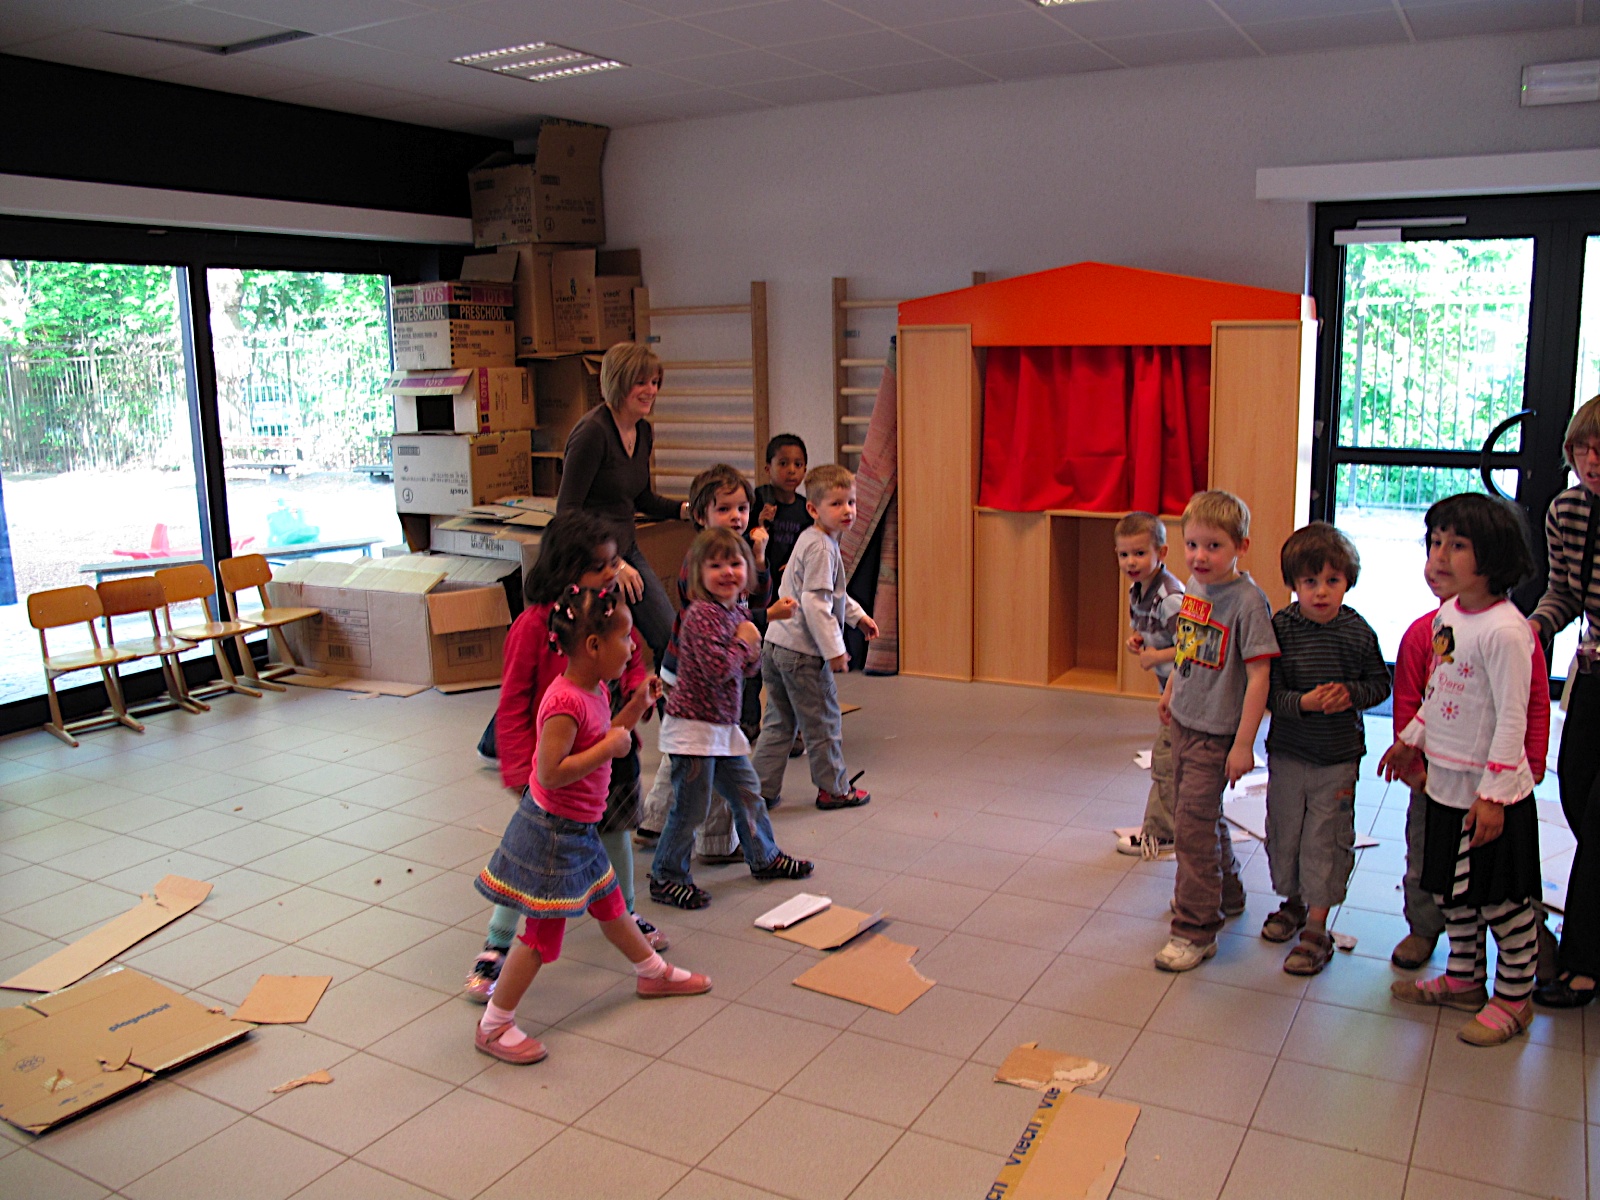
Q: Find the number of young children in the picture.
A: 11